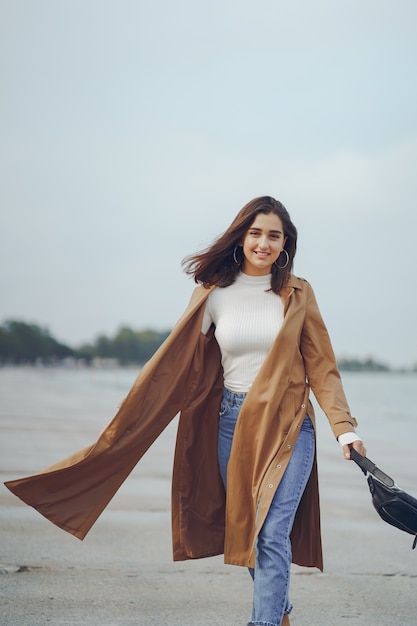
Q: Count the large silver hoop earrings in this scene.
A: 2